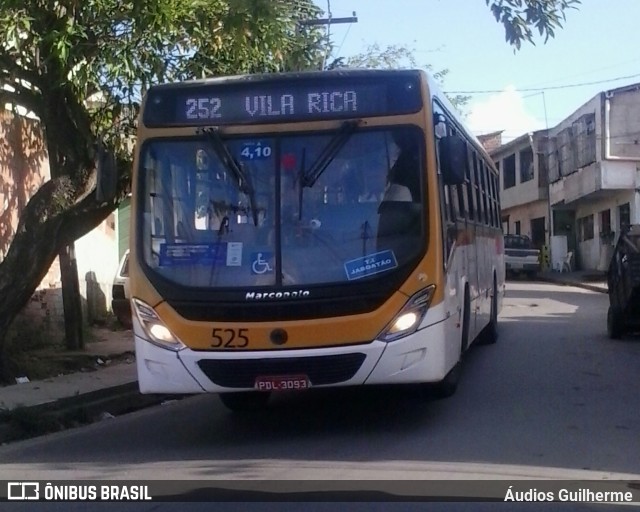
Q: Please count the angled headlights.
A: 2